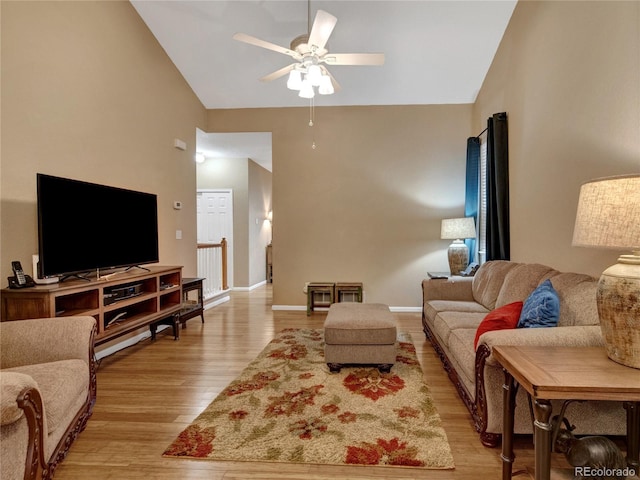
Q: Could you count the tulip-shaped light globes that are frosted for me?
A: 4